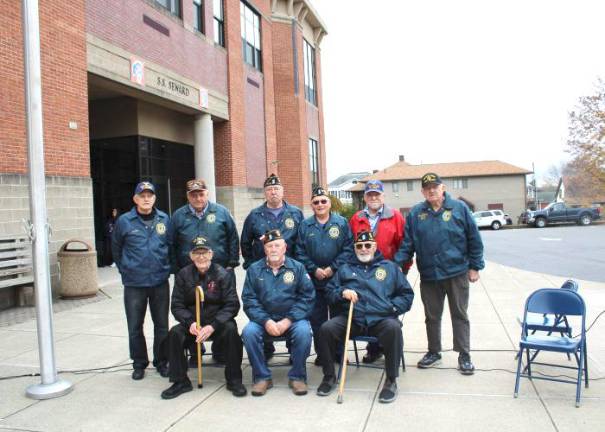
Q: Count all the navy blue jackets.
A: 7